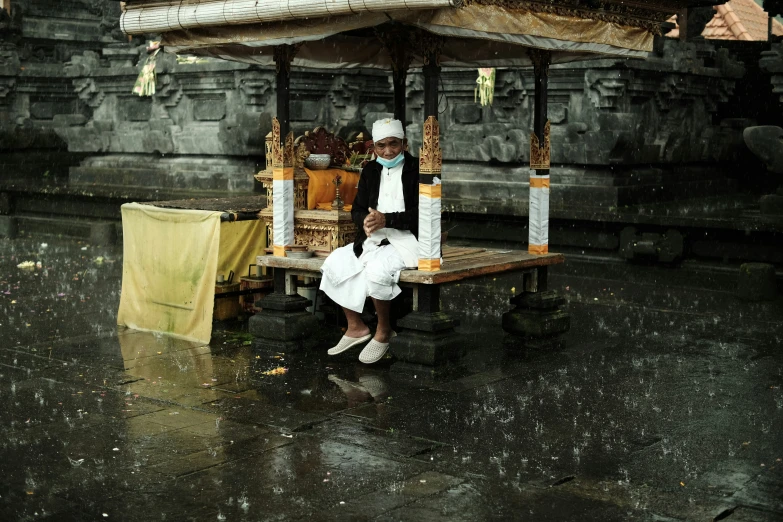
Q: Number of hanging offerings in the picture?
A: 2